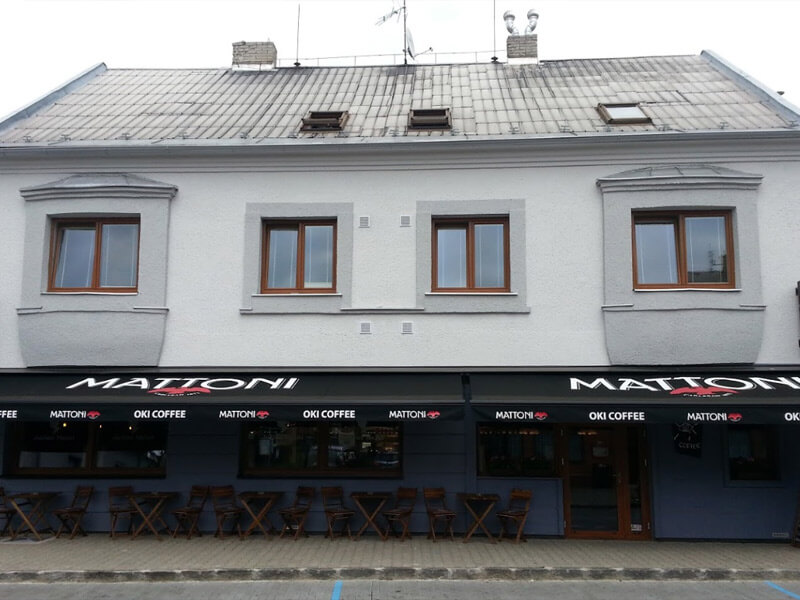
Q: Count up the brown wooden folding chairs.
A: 10